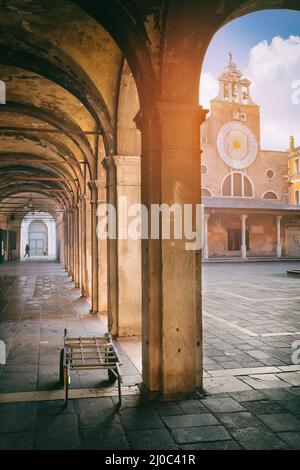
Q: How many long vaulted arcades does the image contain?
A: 1